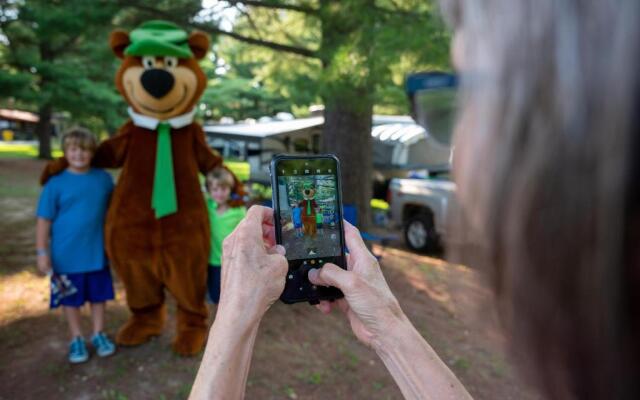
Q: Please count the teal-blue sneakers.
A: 2